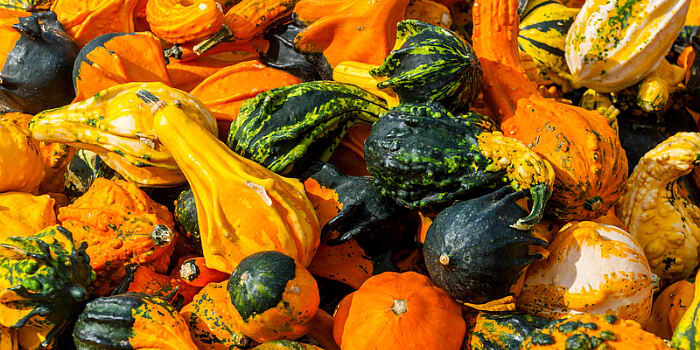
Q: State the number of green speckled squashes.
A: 3